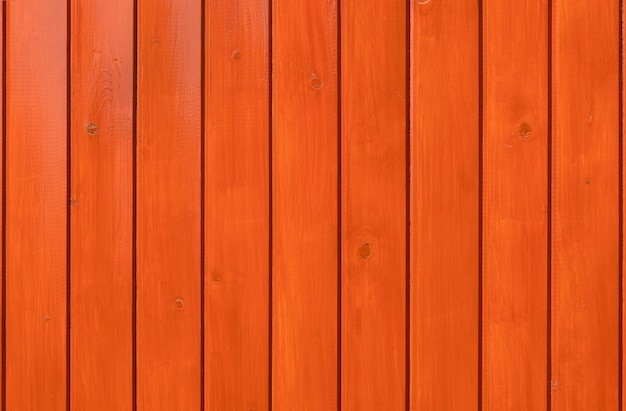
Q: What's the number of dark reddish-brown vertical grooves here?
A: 10